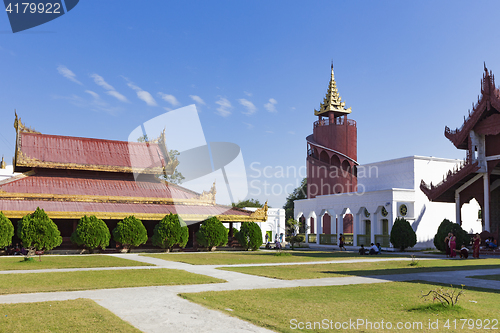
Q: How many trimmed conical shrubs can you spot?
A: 9